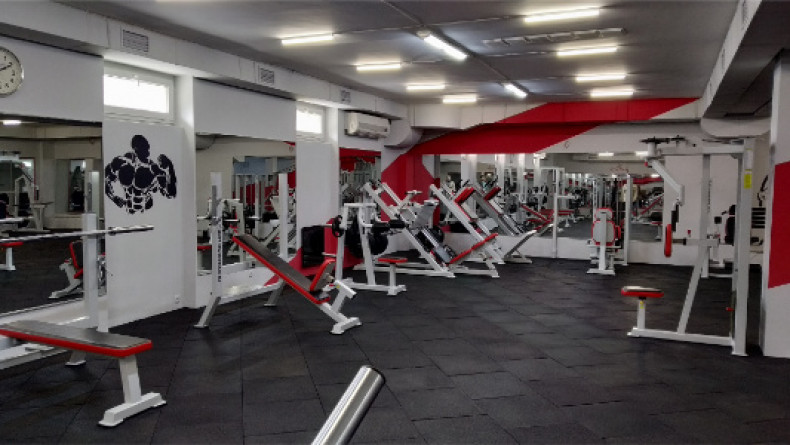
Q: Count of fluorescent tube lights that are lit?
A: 10